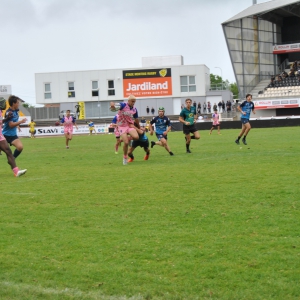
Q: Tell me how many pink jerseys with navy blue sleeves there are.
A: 4